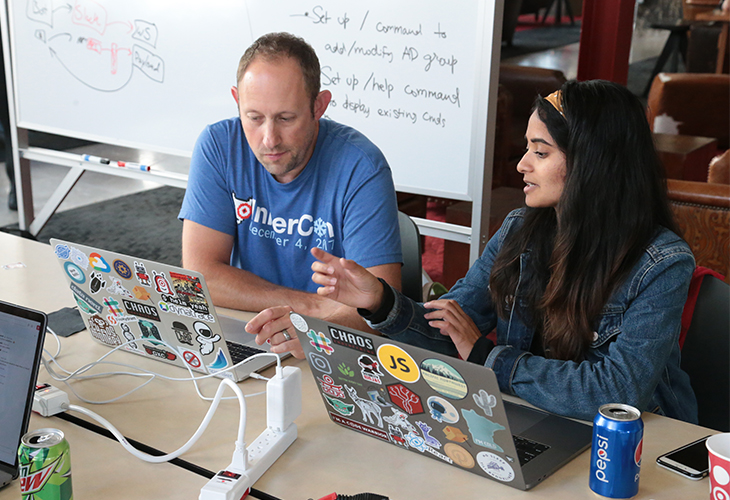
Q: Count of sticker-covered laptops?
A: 2